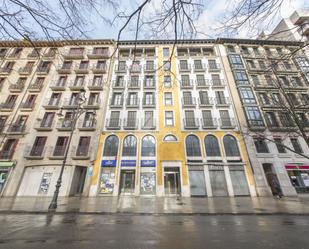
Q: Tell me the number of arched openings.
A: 7